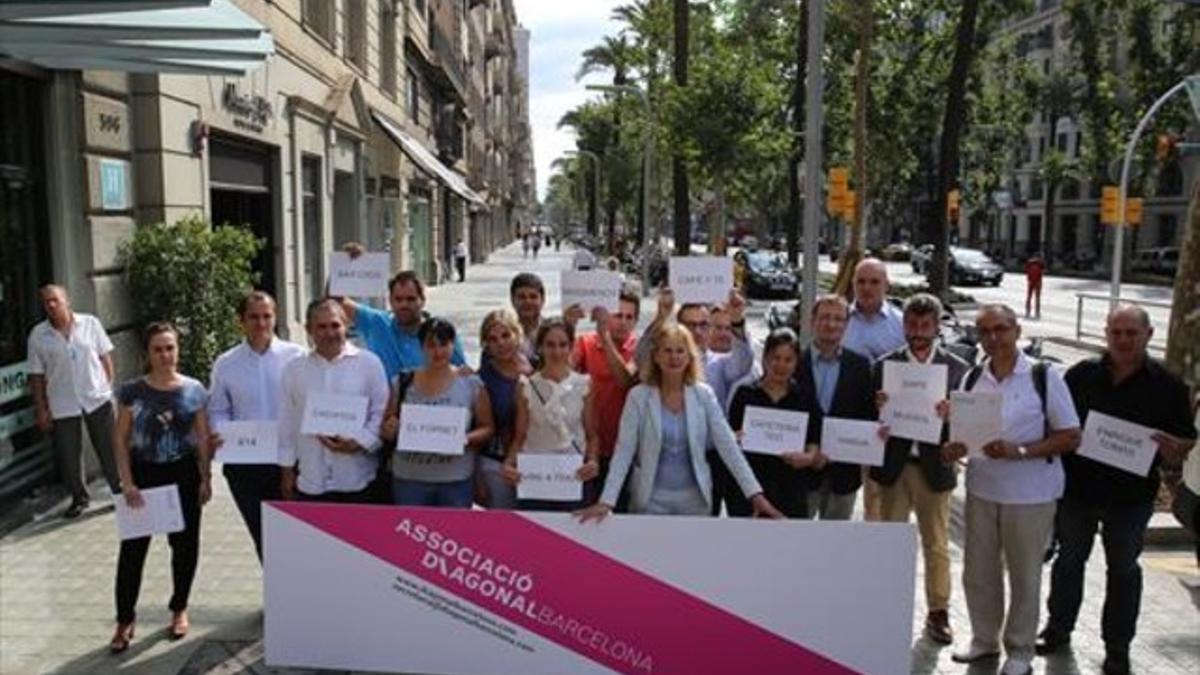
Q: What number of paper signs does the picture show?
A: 13